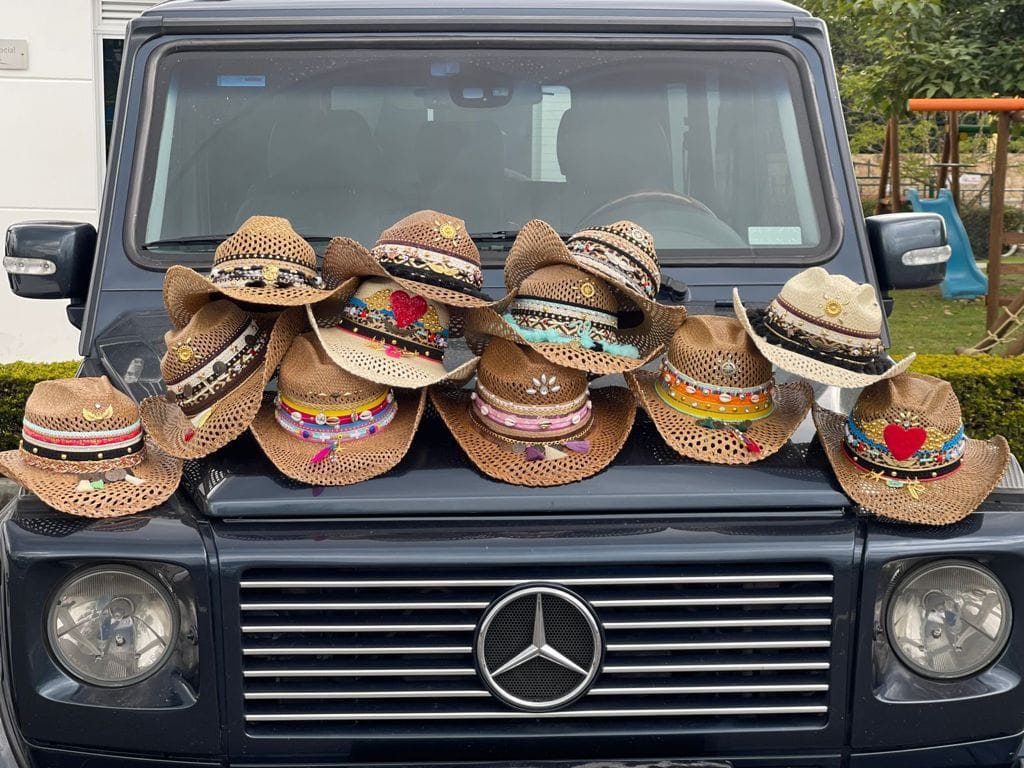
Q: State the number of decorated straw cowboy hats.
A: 12